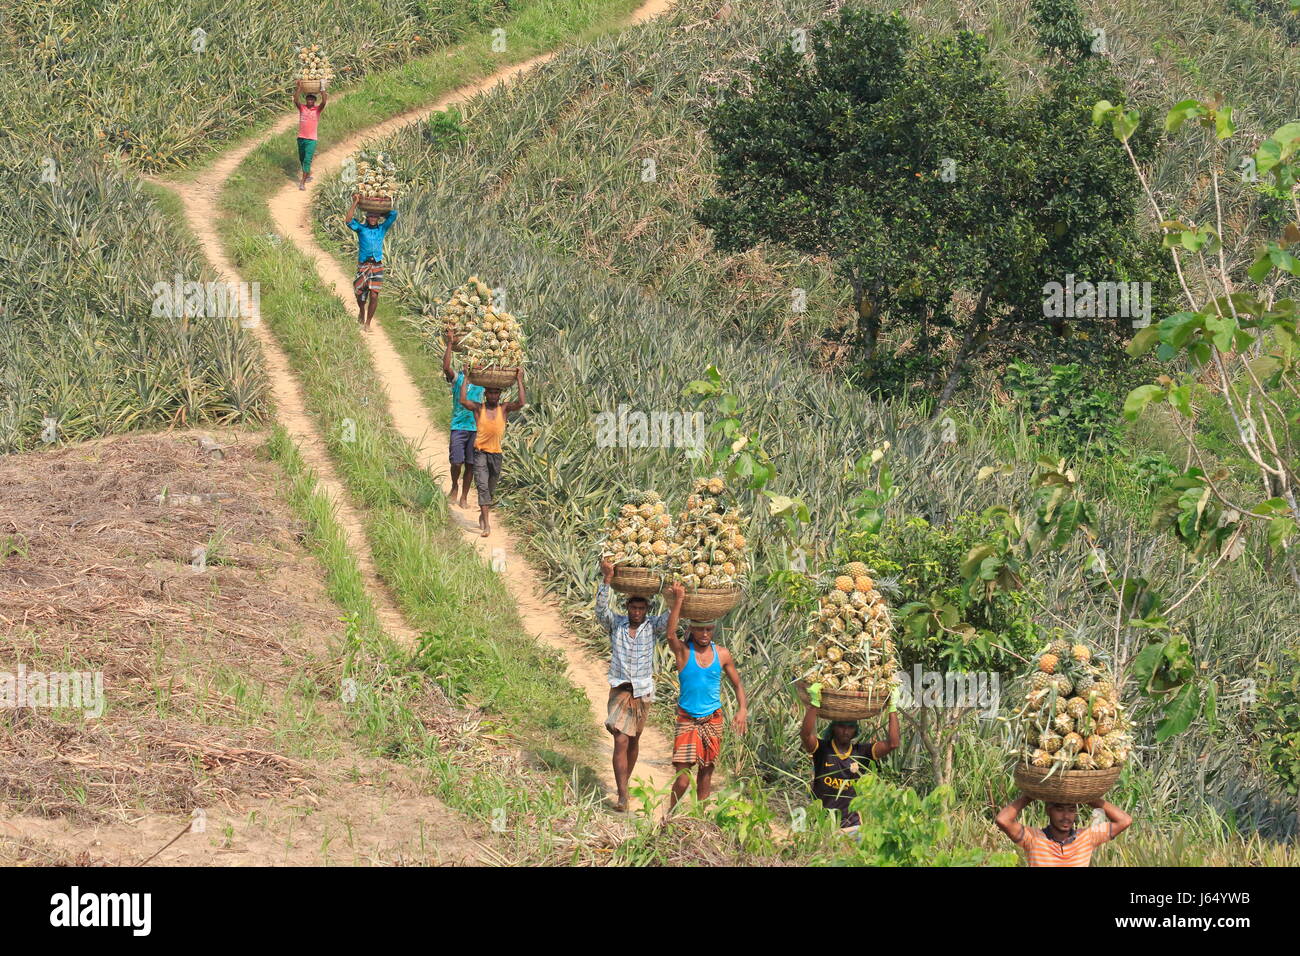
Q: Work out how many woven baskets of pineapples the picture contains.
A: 8